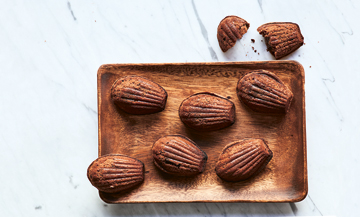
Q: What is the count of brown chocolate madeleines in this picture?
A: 7